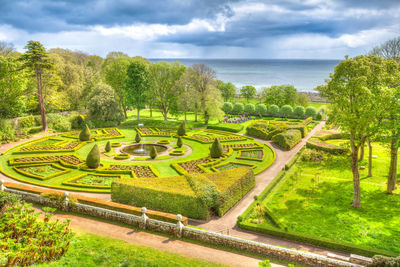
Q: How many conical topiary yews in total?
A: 8